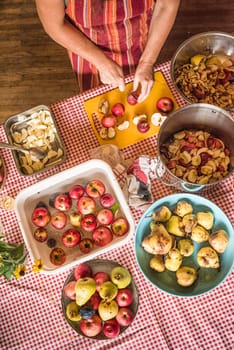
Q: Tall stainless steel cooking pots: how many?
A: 1